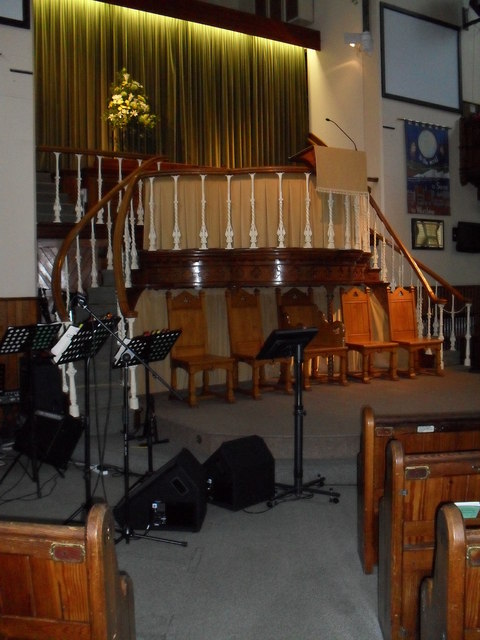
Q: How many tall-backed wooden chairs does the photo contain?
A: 5